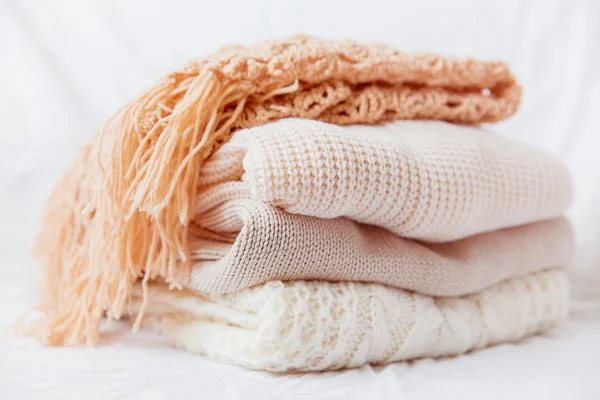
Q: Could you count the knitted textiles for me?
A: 4